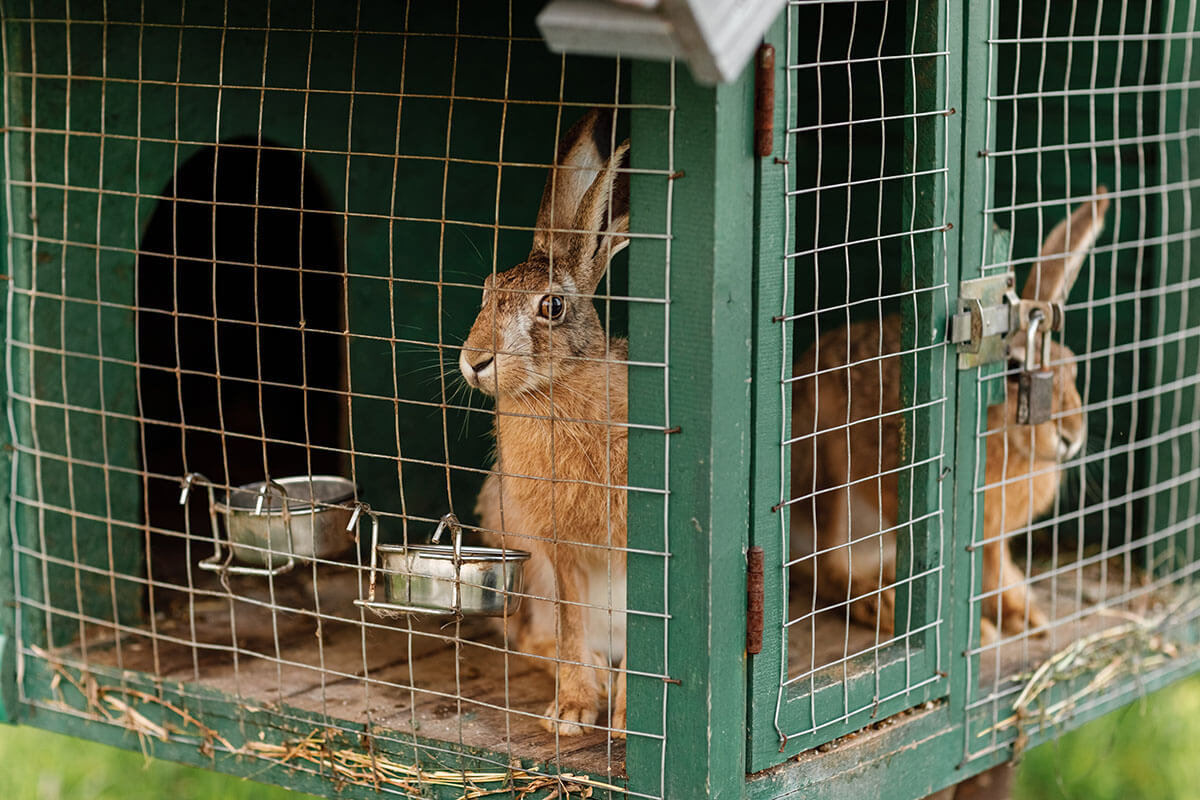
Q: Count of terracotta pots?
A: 0